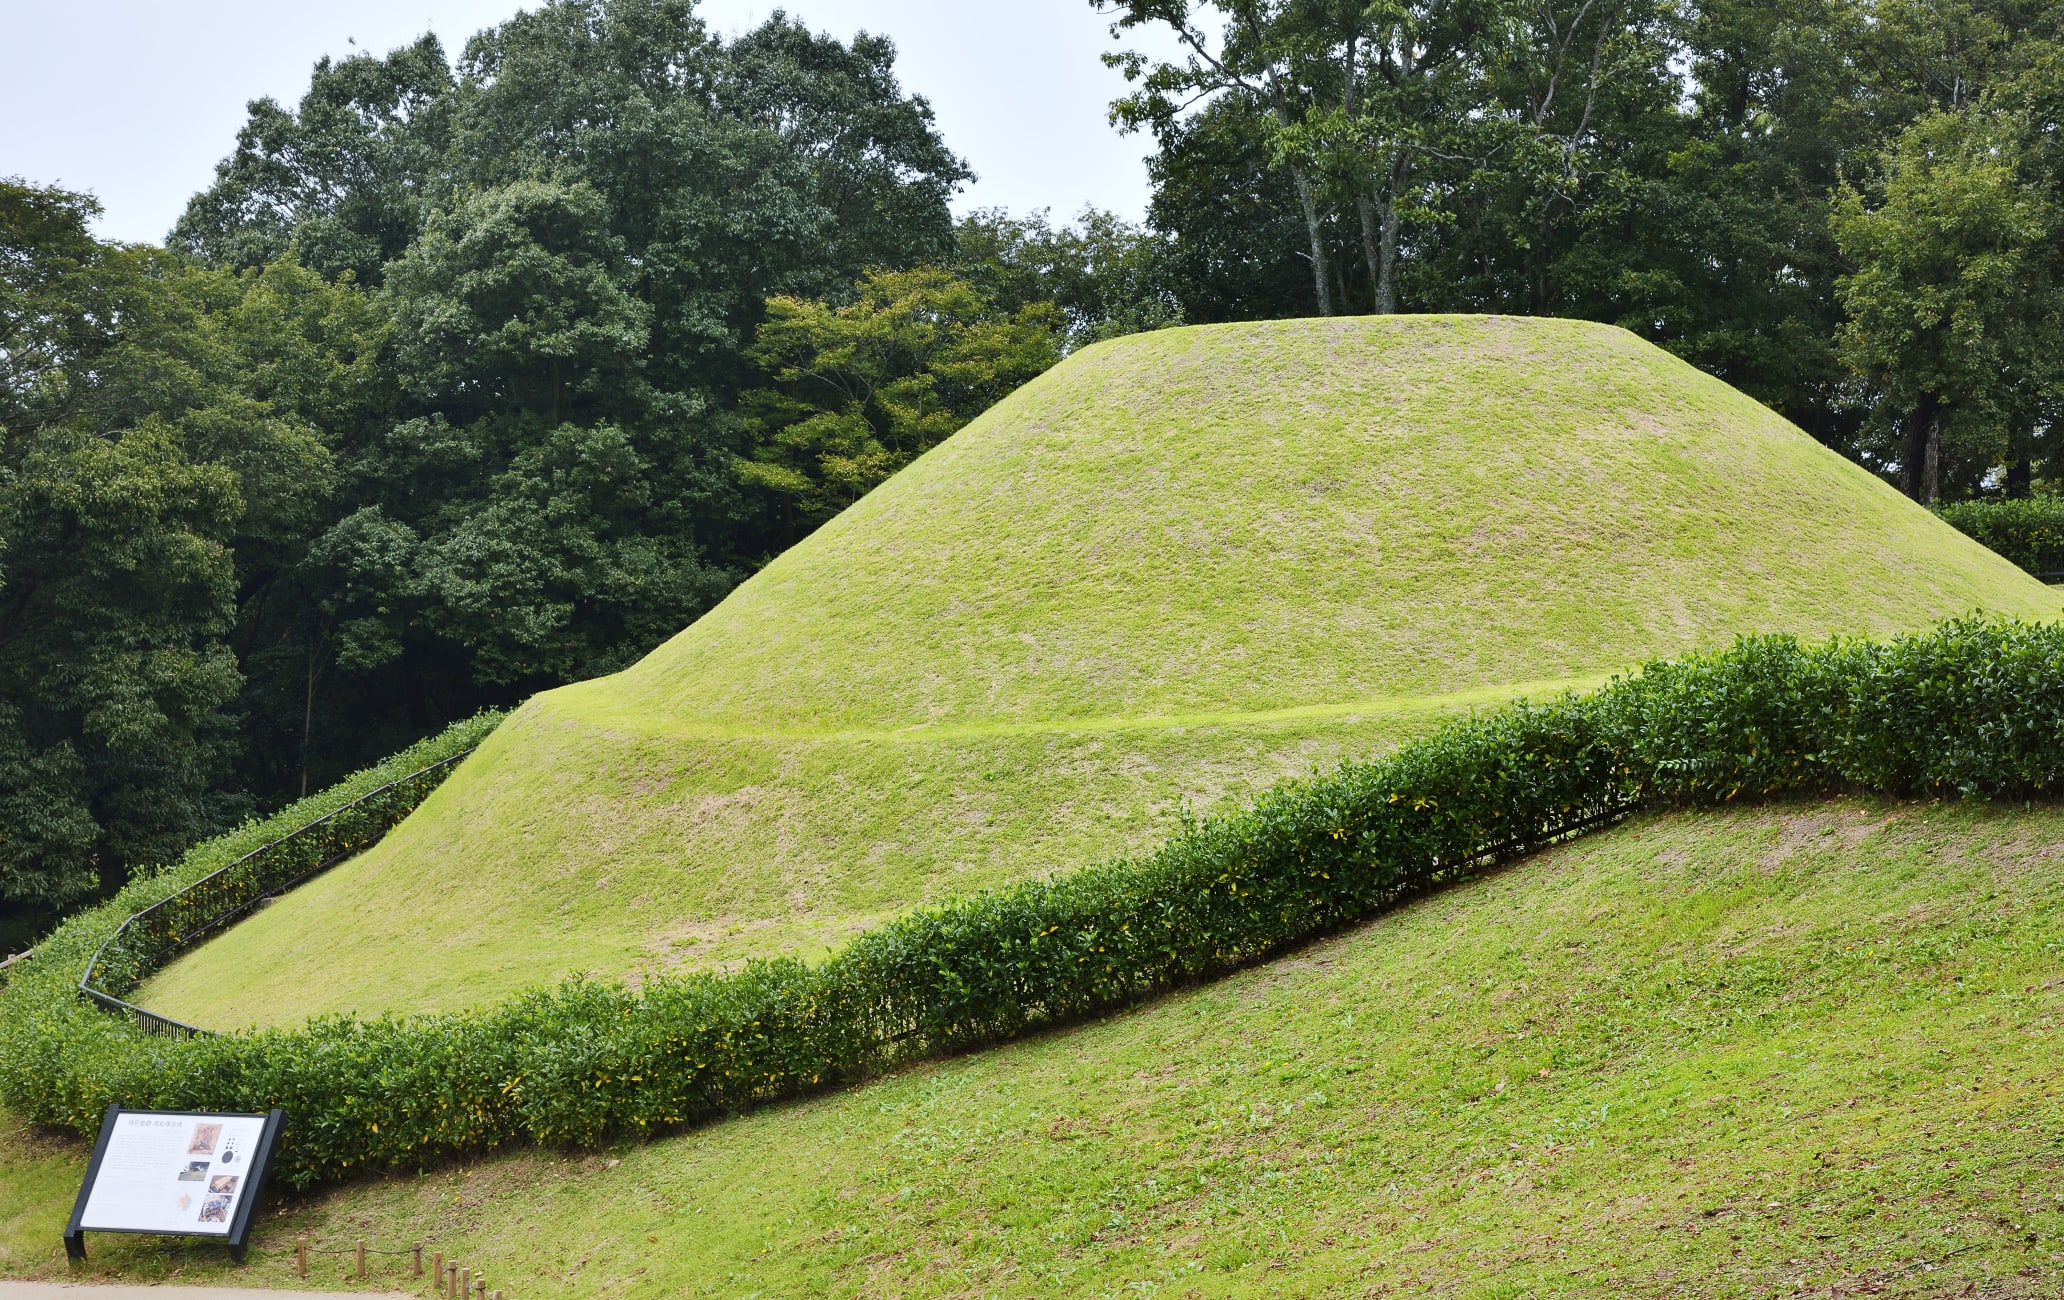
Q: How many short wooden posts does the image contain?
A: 8